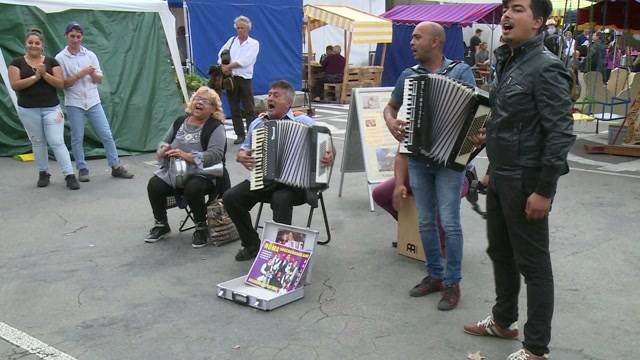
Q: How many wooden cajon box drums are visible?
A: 1